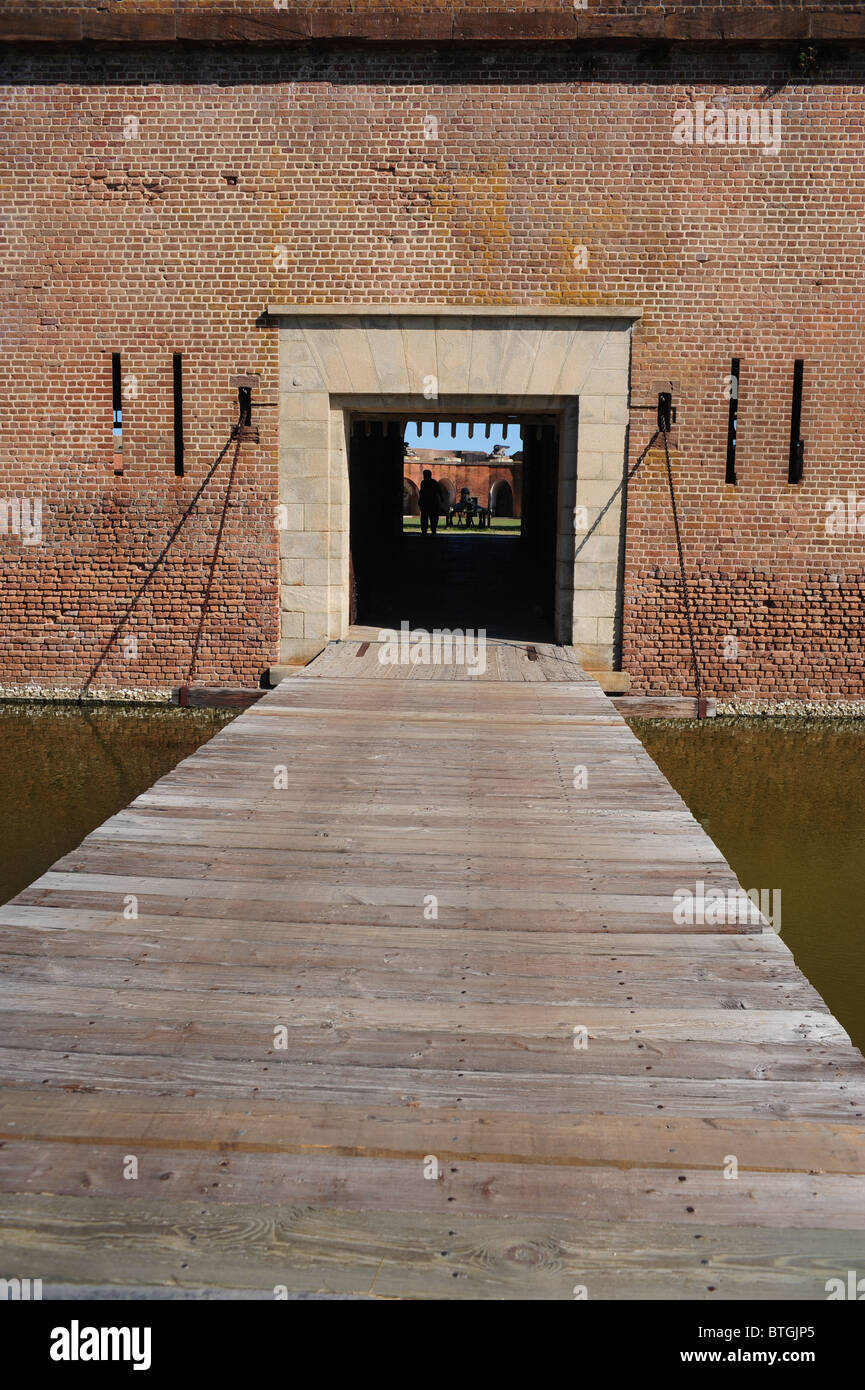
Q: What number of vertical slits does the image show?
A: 4